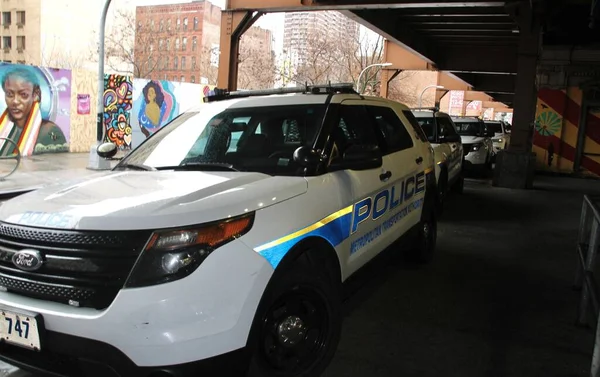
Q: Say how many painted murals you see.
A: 4